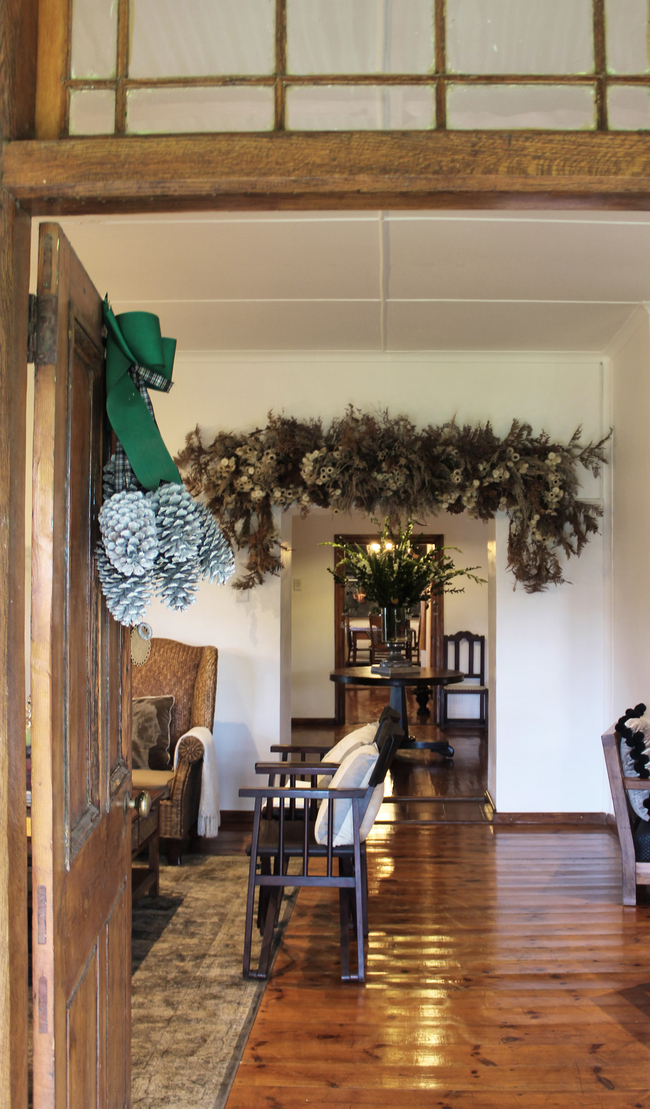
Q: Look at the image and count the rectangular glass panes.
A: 10